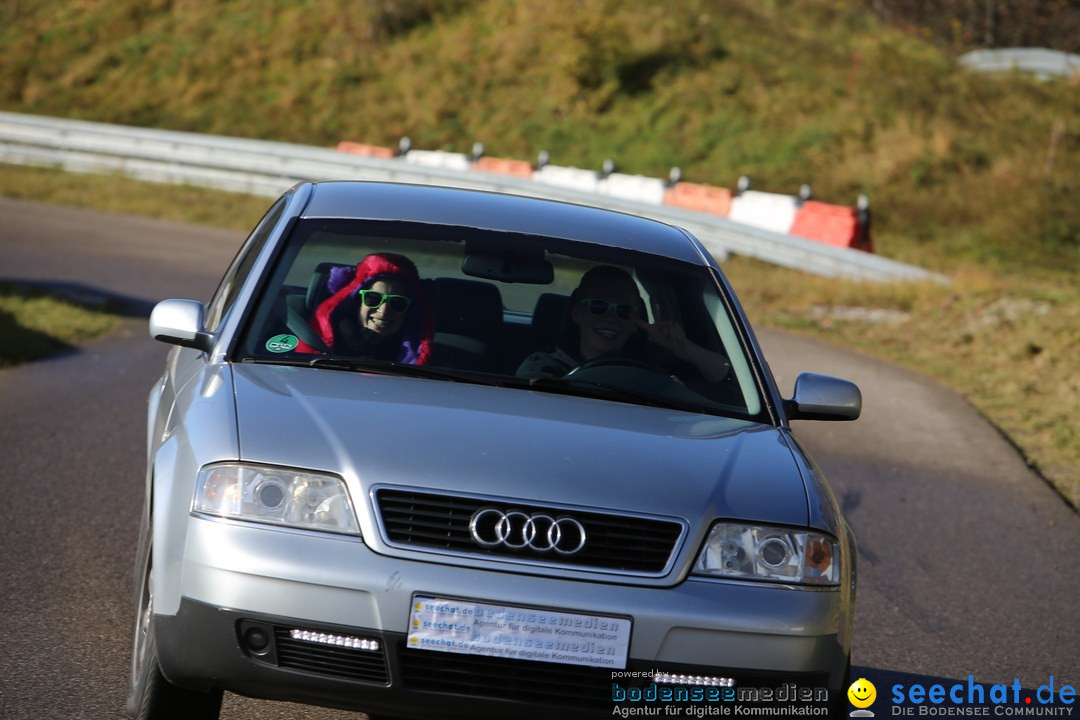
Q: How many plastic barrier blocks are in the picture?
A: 8